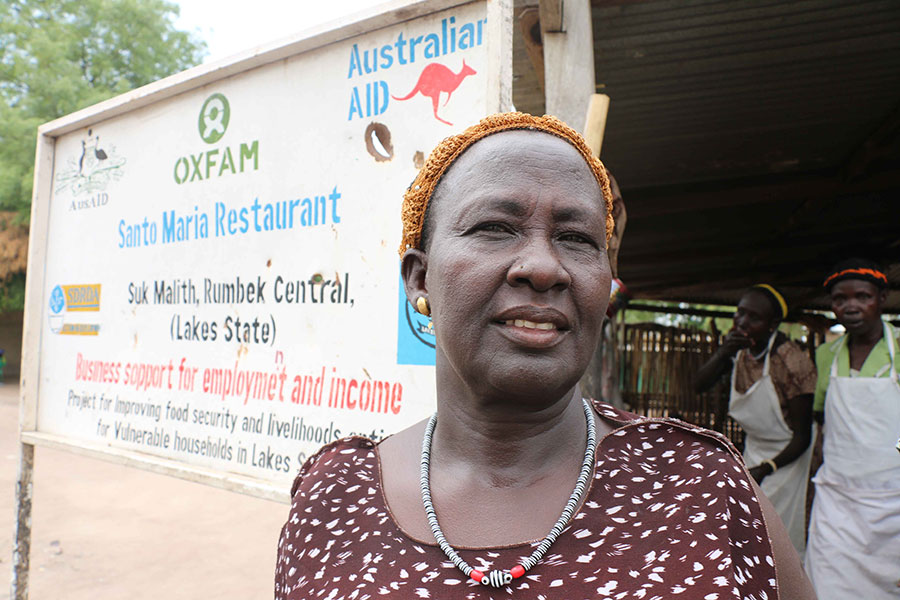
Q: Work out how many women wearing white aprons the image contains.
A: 2